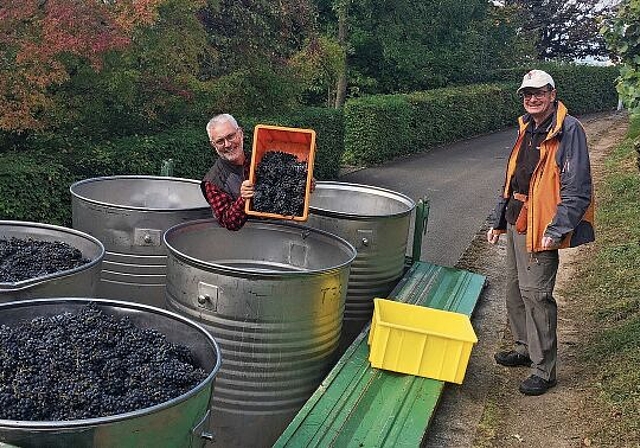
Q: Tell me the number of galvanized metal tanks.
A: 5